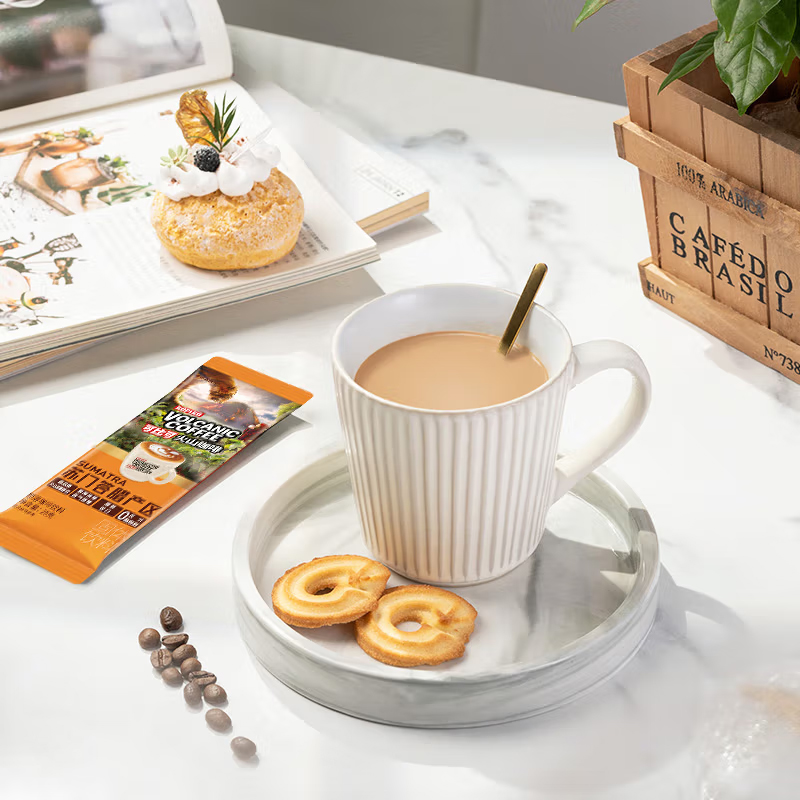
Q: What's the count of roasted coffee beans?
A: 12